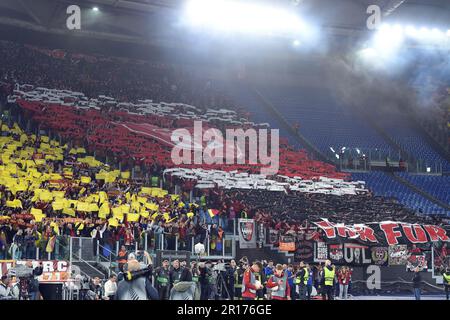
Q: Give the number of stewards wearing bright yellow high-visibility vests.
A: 3